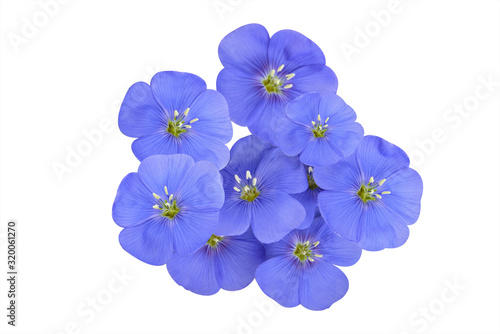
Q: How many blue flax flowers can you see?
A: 9